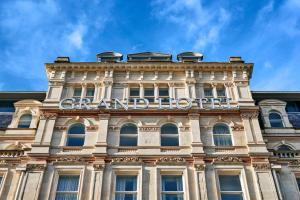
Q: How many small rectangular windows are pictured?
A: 7